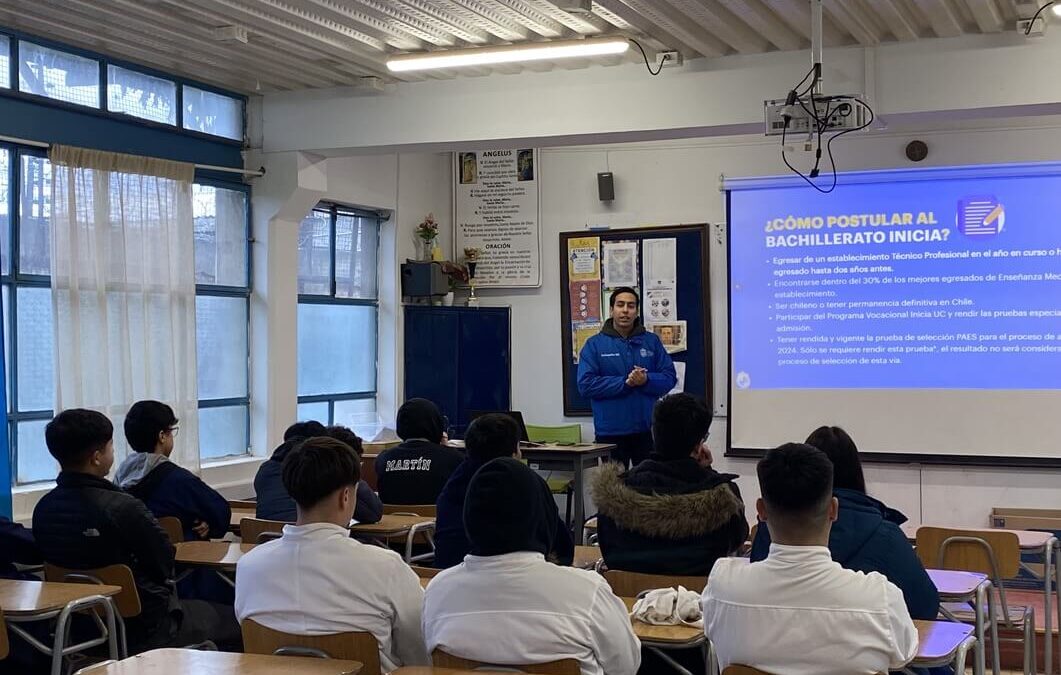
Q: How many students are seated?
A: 11